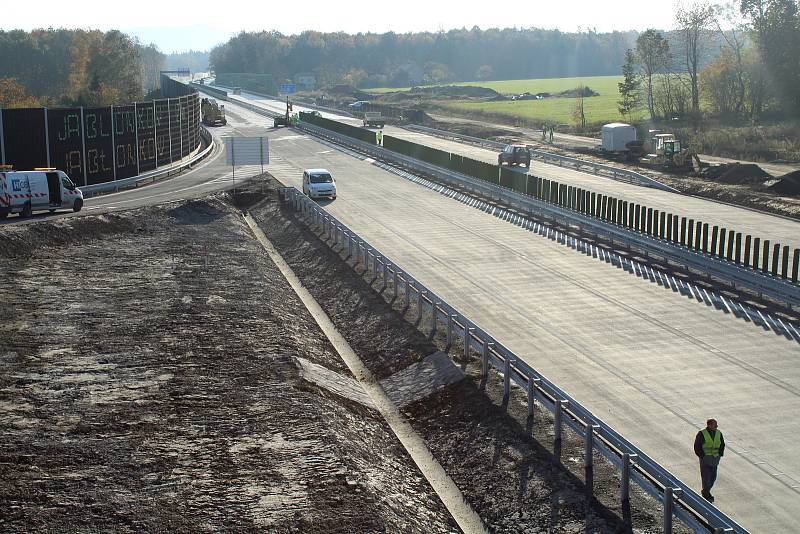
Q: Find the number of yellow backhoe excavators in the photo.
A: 1